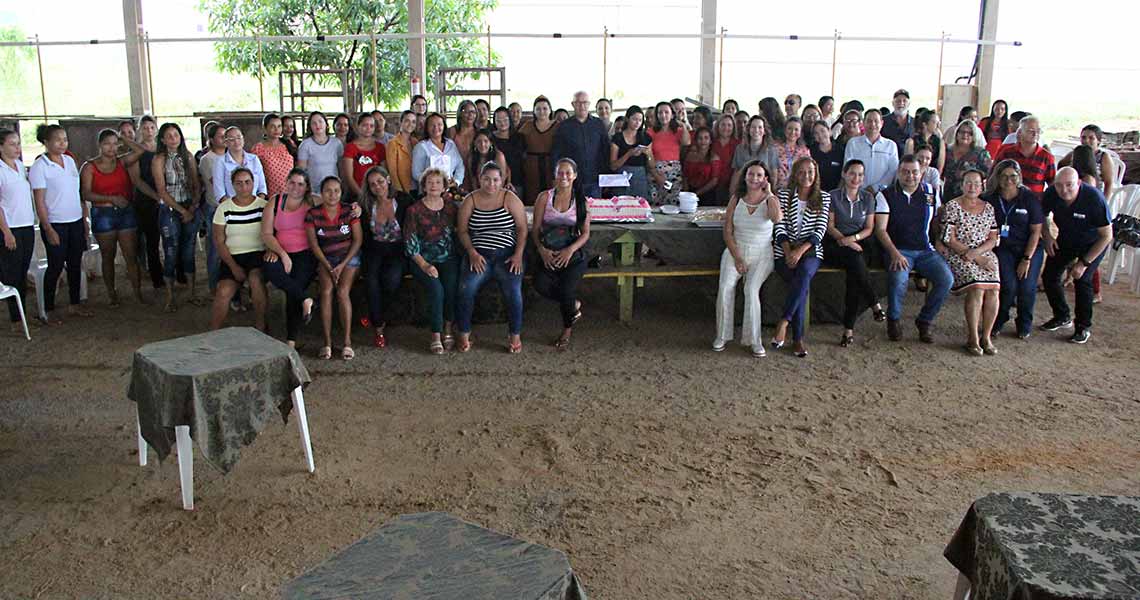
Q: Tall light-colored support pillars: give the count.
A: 4